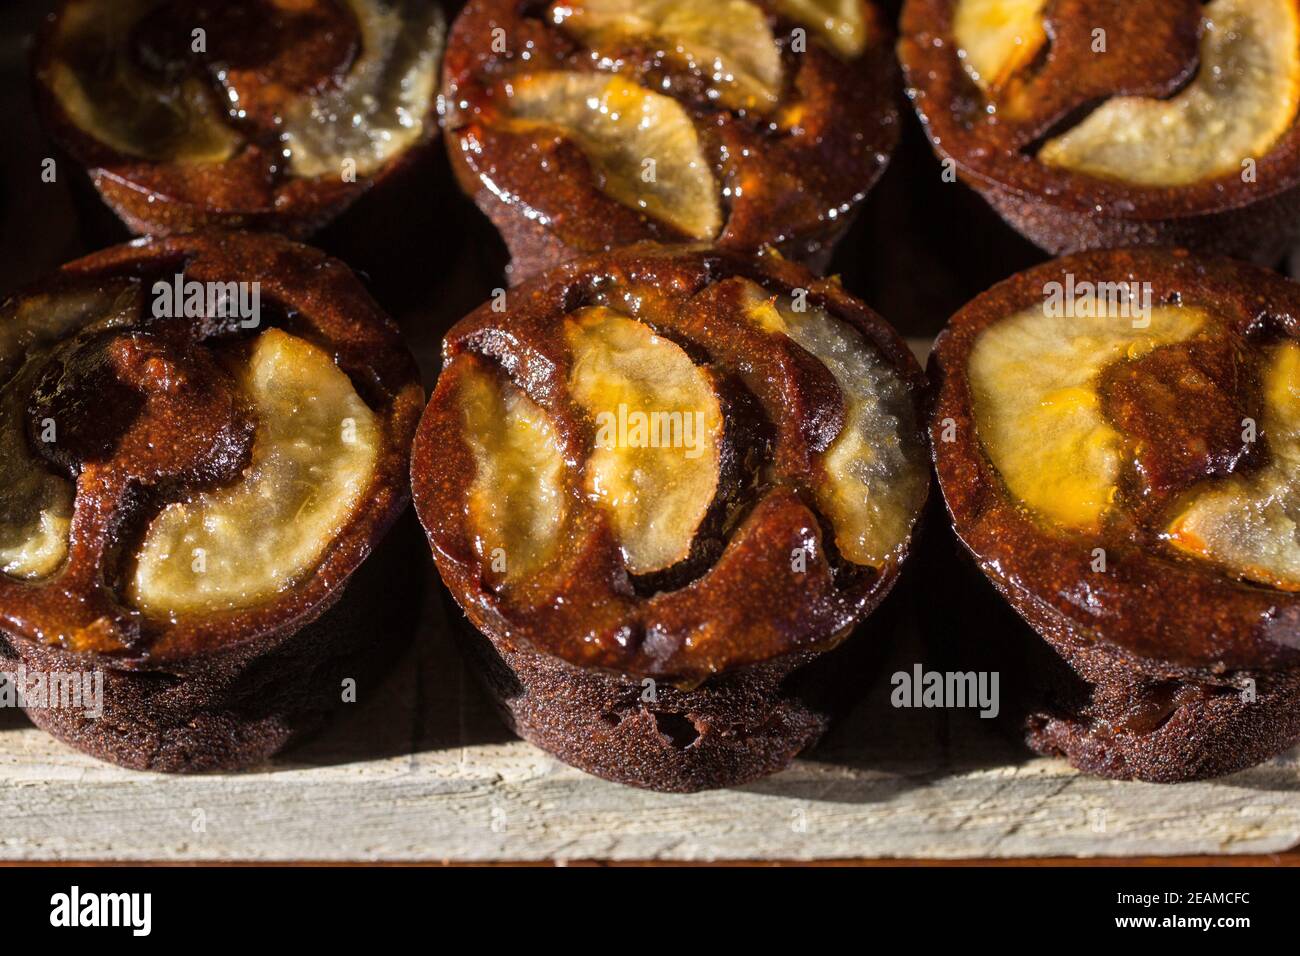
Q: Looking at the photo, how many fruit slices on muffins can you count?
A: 14